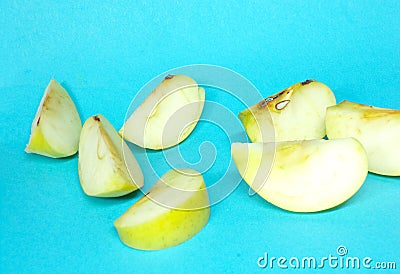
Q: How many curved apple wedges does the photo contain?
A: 7